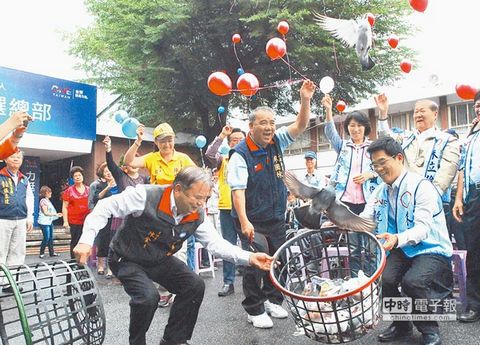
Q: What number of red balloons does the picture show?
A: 11